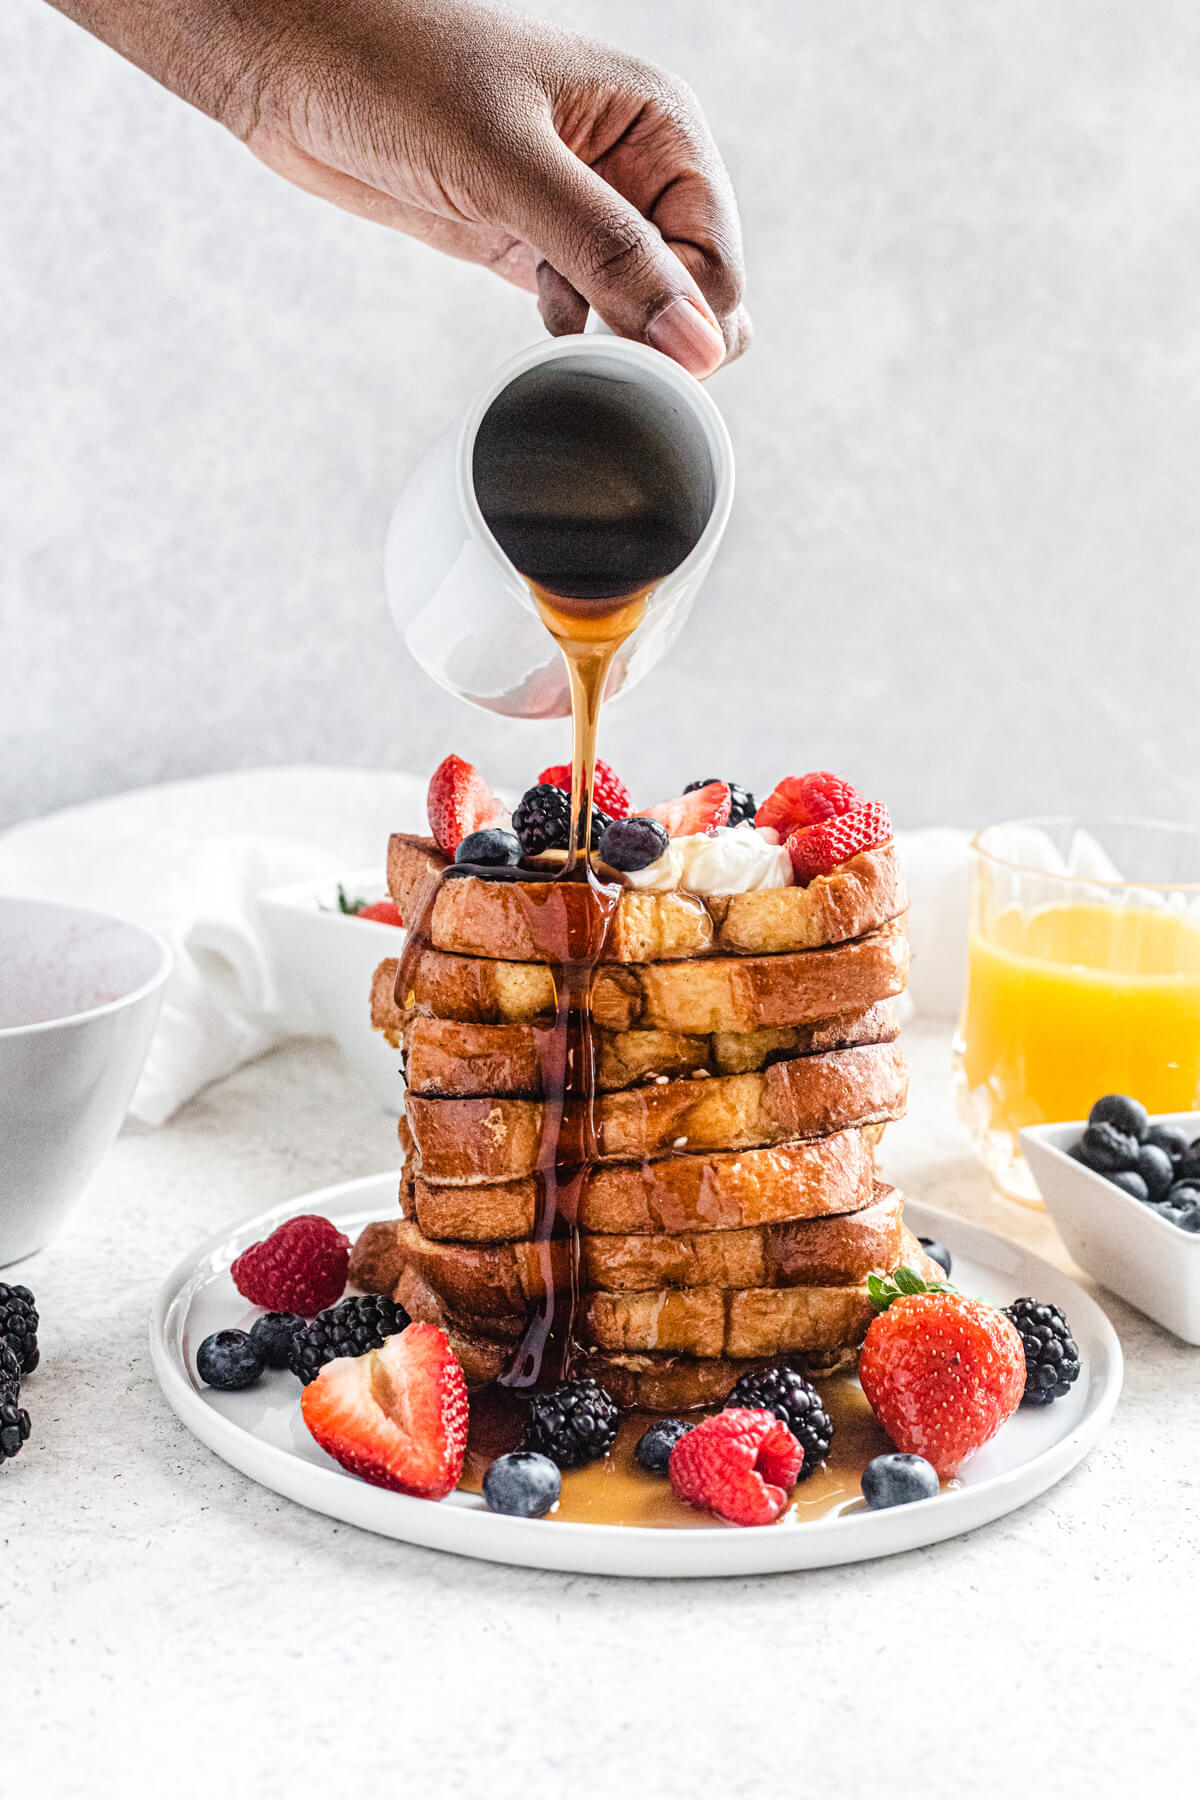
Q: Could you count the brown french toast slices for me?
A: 8